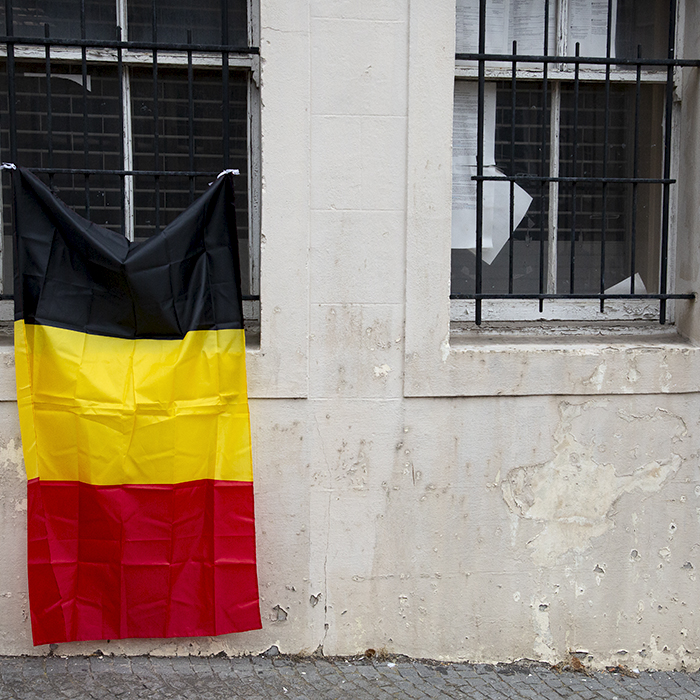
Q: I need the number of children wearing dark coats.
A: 0